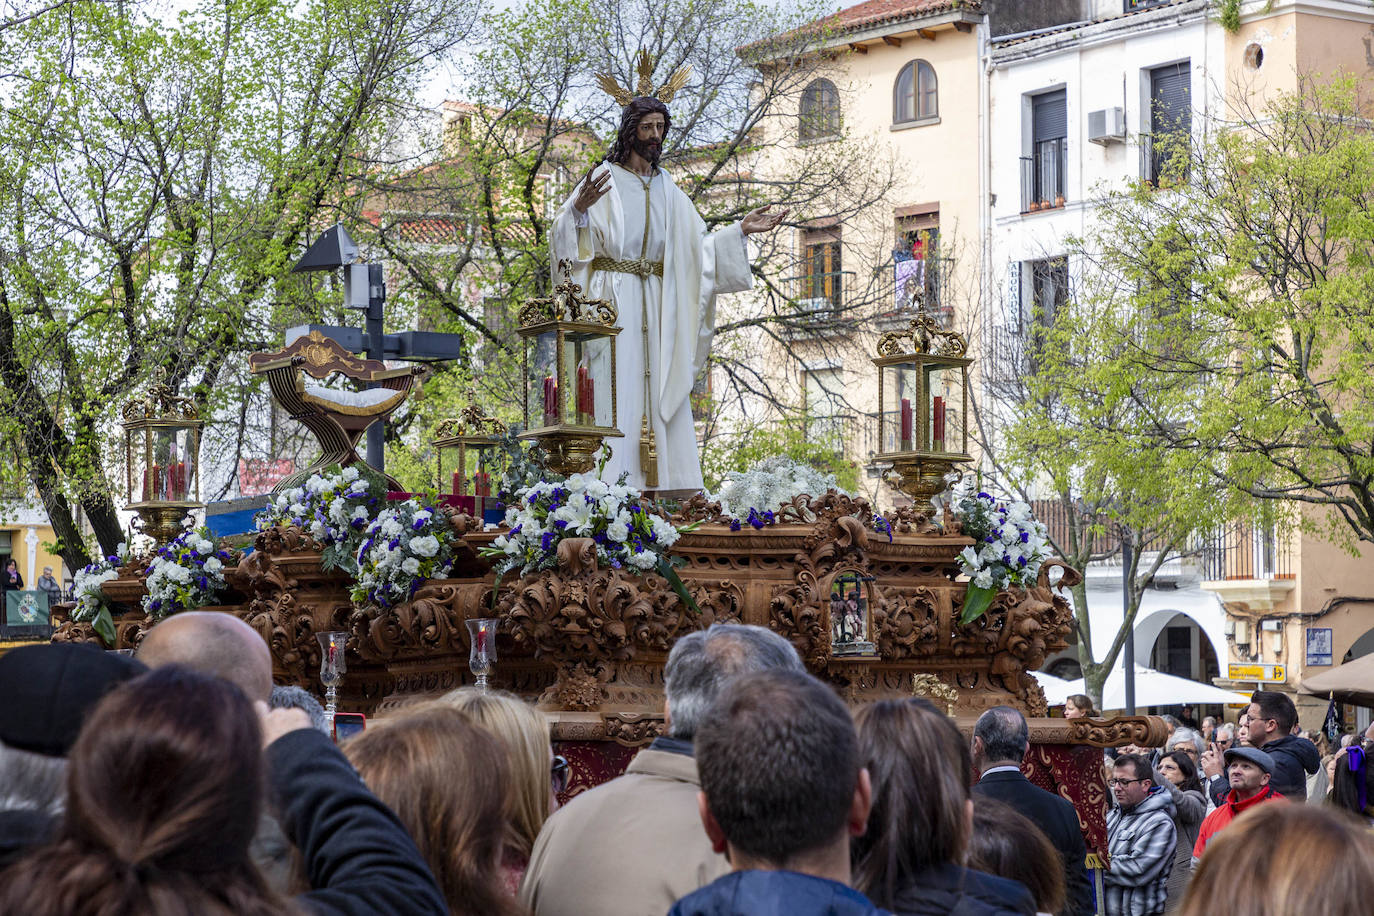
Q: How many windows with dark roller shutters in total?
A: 2